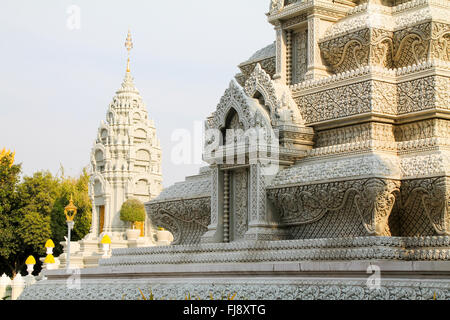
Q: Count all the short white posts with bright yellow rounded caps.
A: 4